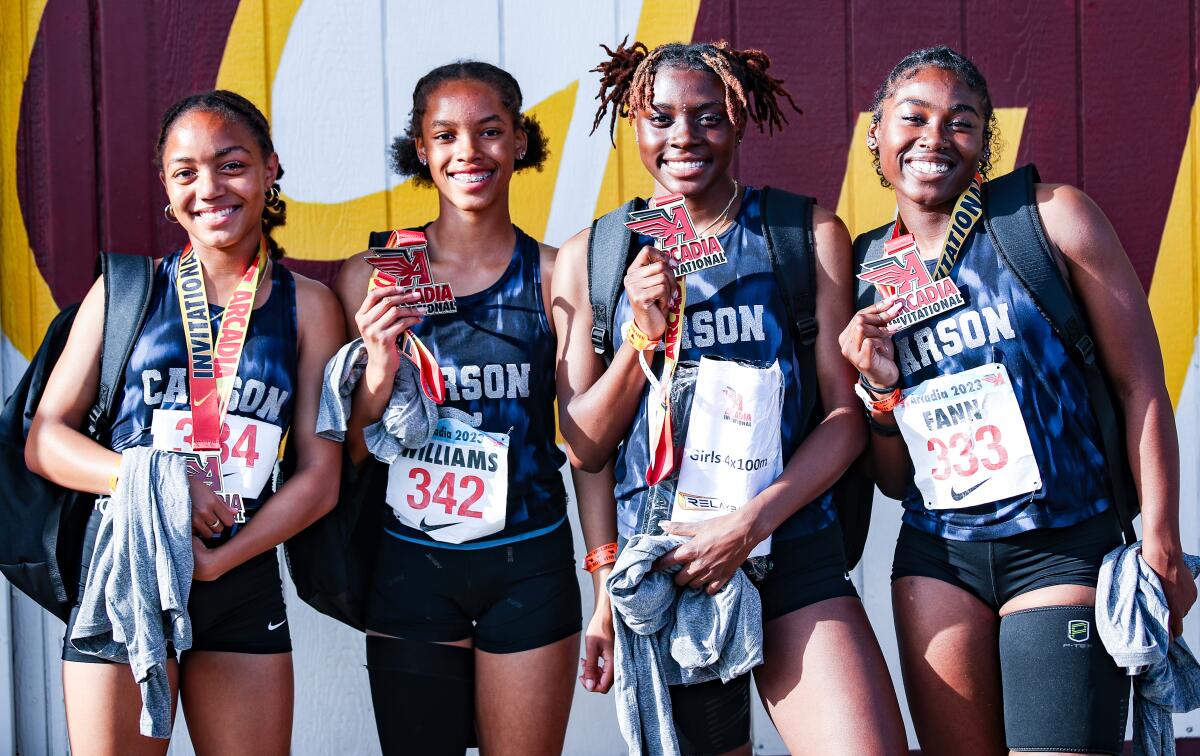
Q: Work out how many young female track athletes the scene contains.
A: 4